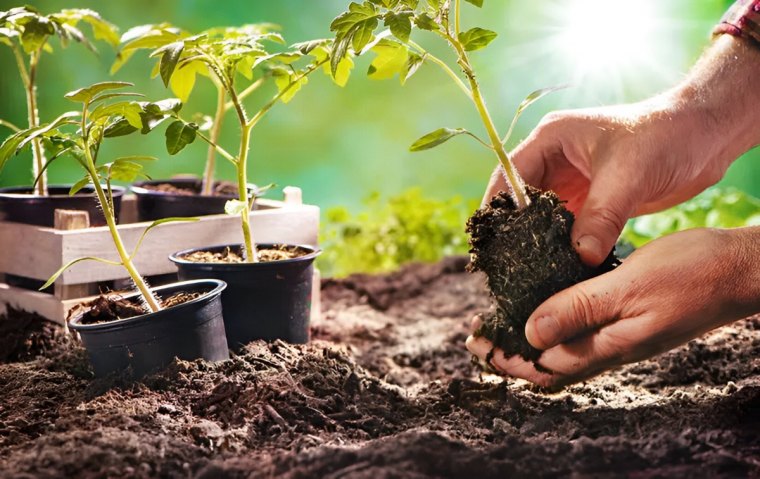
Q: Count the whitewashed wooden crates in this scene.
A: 1